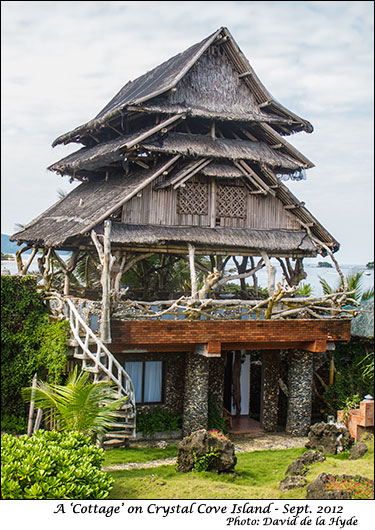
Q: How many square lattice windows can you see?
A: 2